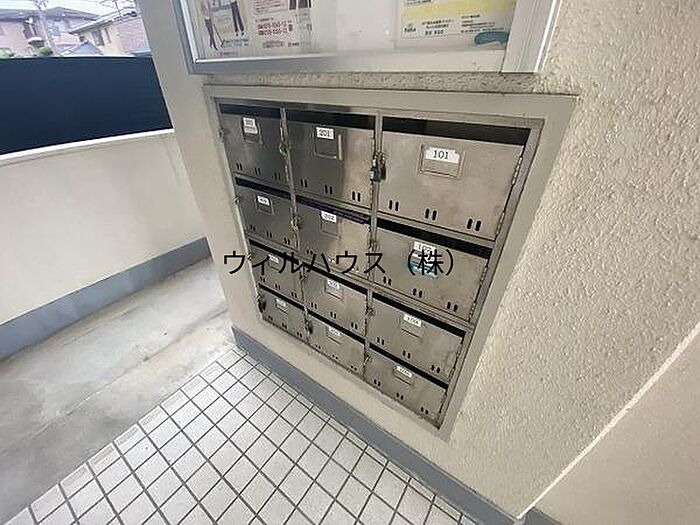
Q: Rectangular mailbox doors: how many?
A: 12